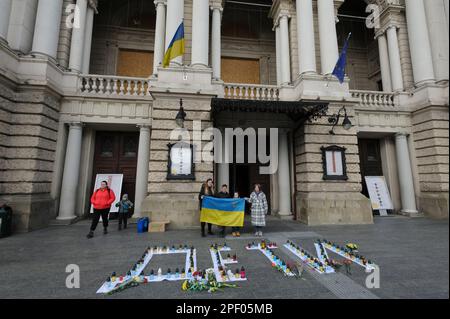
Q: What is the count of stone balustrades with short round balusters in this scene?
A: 3